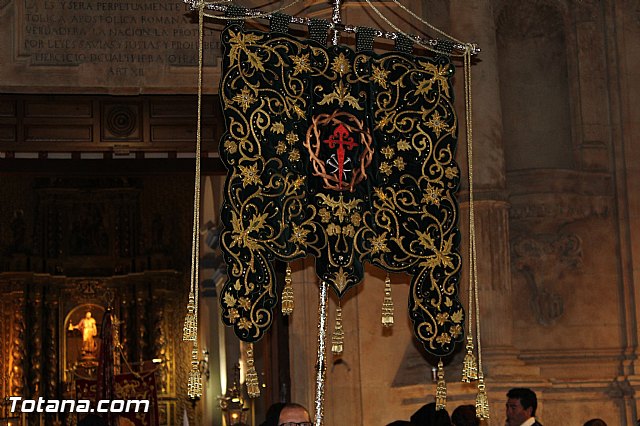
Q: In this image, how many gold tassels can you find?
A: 9